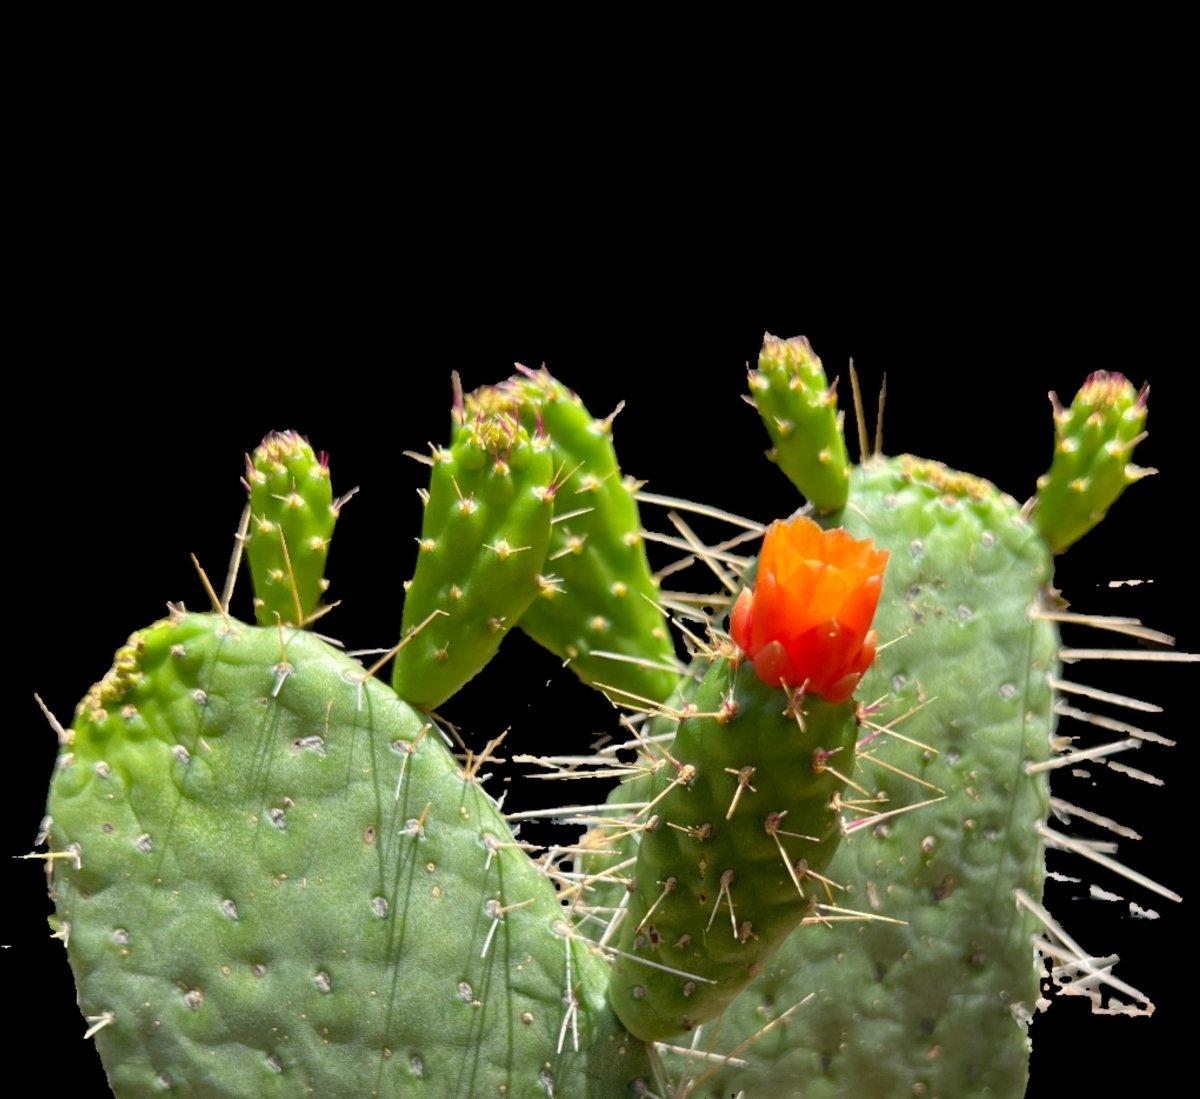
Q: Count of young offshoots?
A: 5